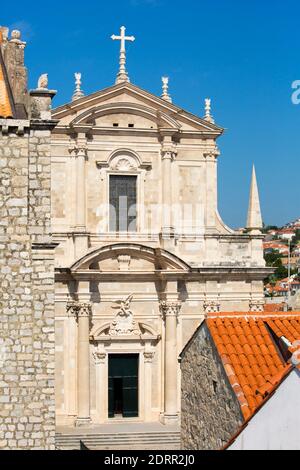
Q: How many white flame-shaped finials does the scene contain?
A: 3